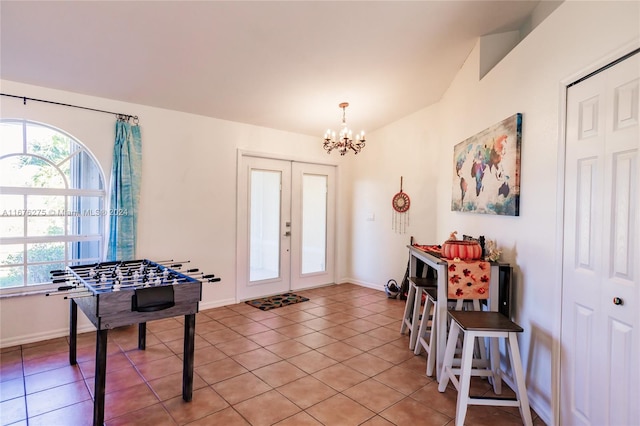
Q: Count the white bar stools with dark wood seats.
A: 3